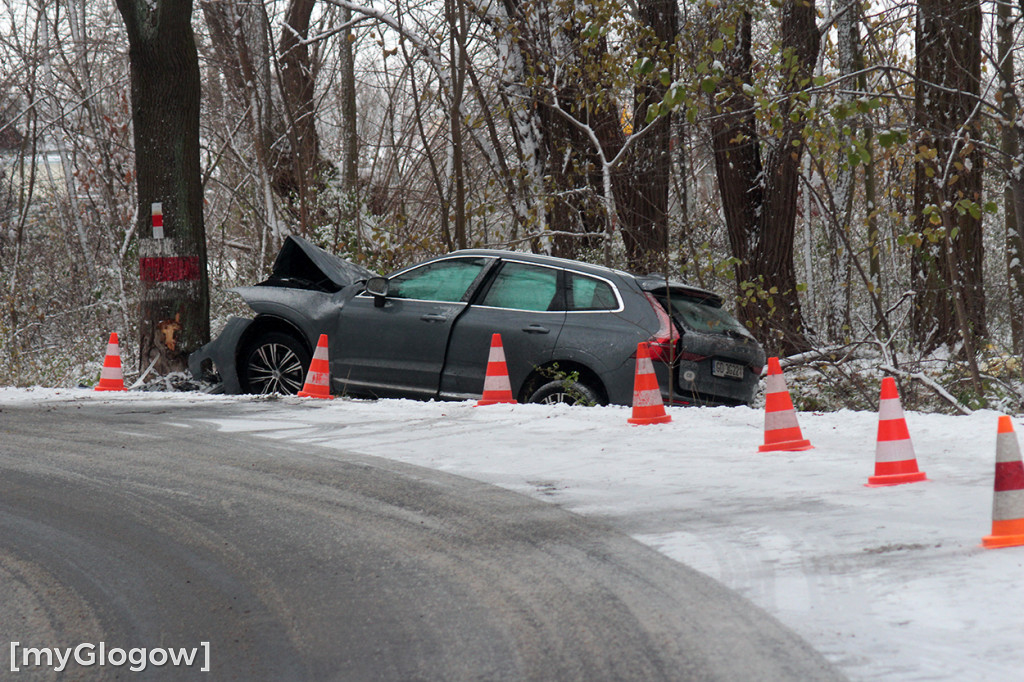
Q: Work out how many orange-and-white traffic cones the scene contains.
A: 7